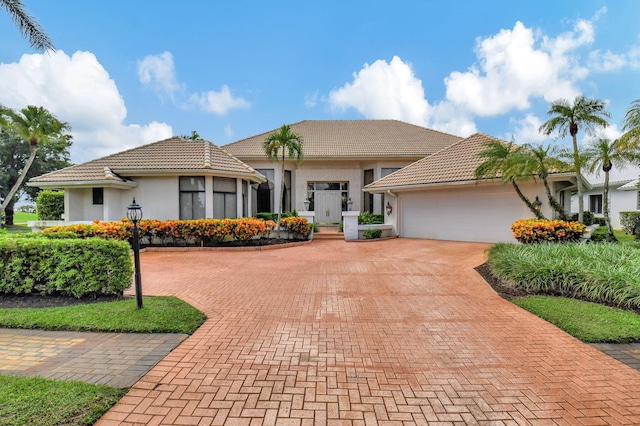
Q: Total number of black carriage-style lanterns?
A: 3